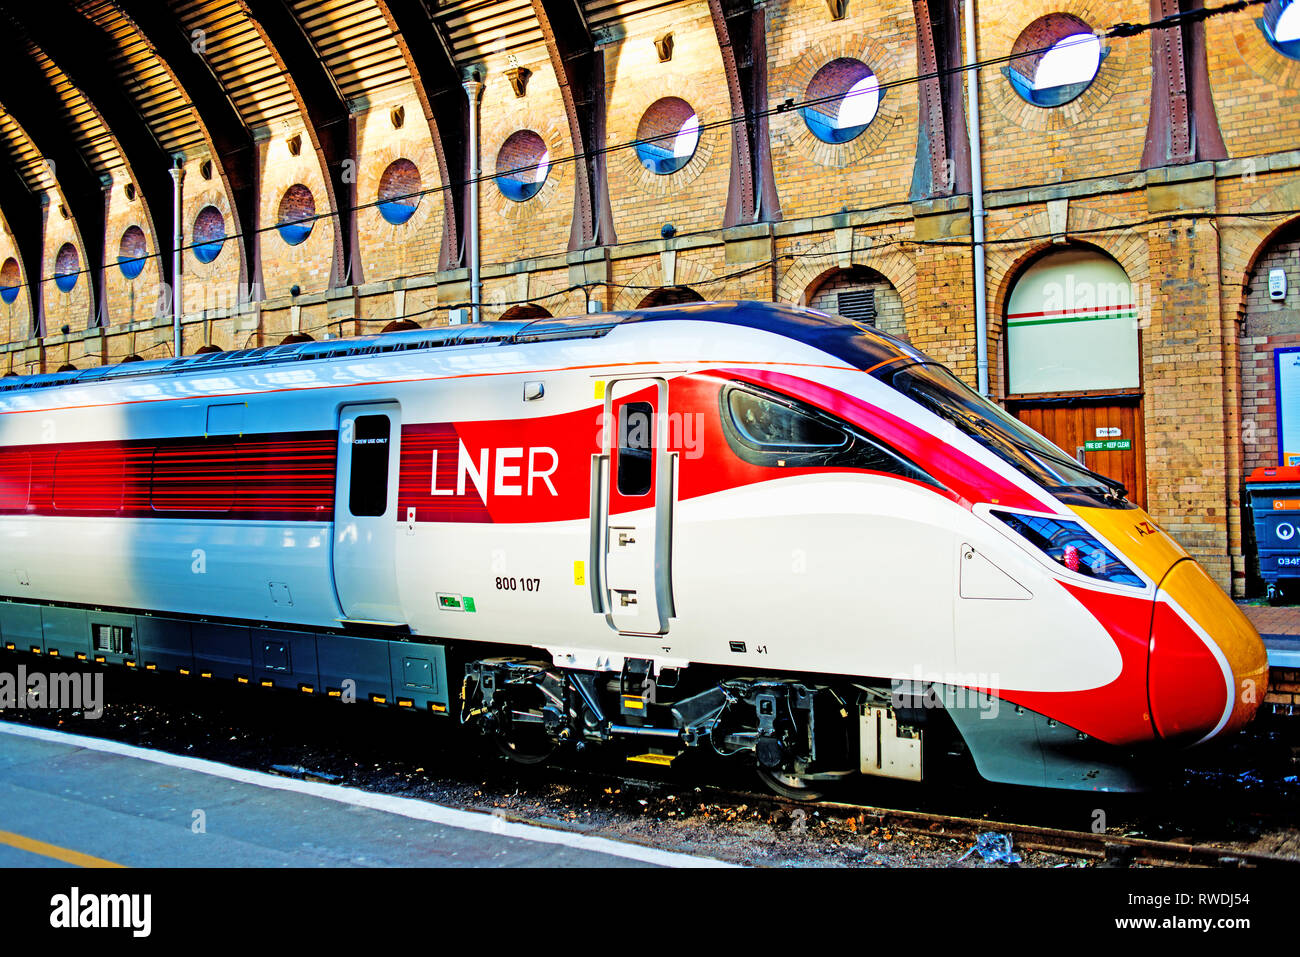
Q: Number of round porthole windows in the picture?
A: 11